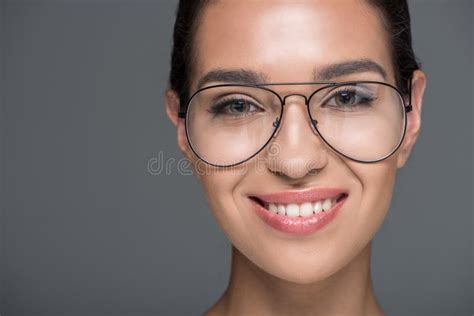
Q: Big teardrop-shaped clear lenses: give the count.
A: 2